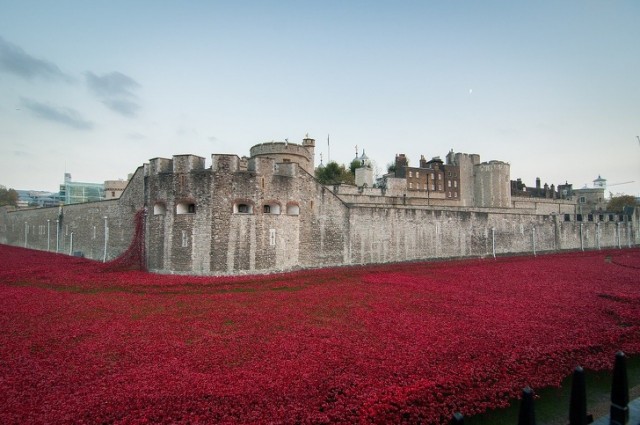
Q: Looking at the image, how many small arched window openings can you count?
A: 5